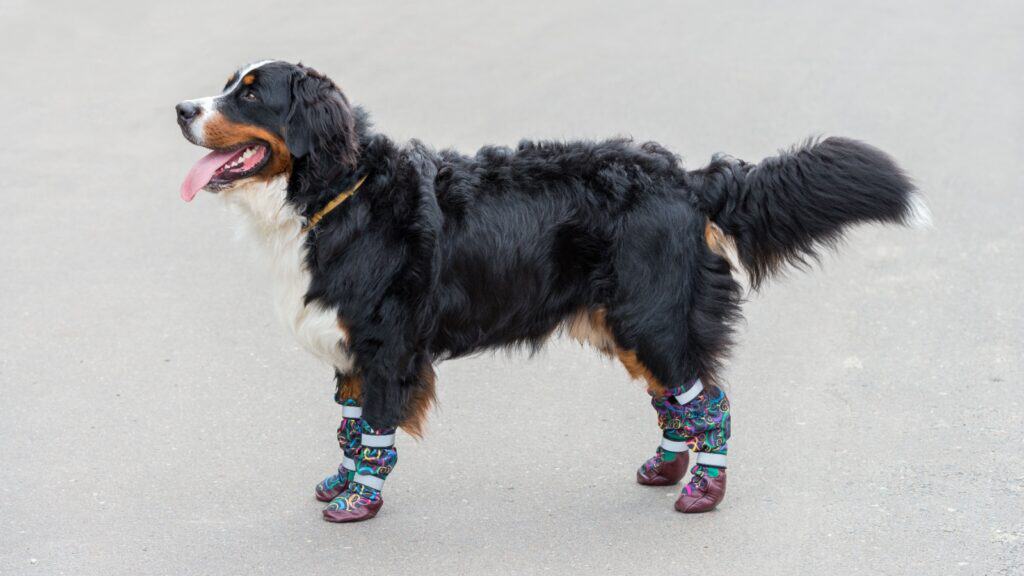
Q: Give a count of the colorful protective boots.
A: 4